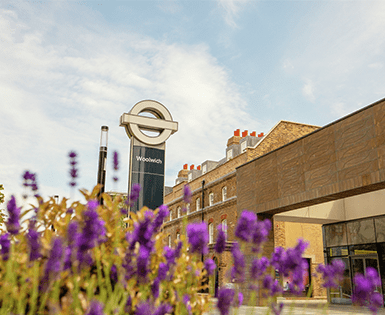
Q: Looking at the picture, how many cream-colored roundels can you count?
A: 1